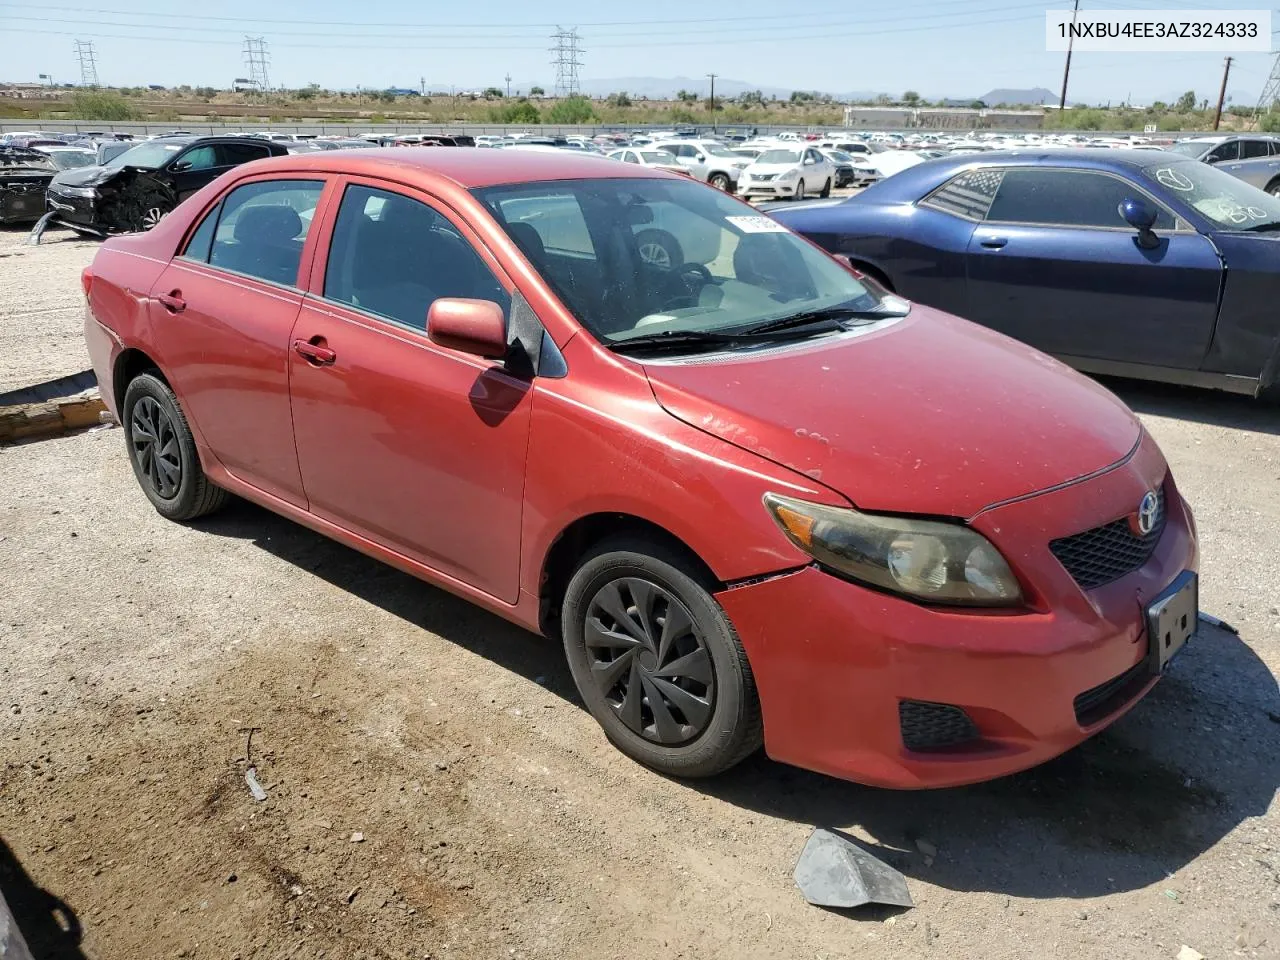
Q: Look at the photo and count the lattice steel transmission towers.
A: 4